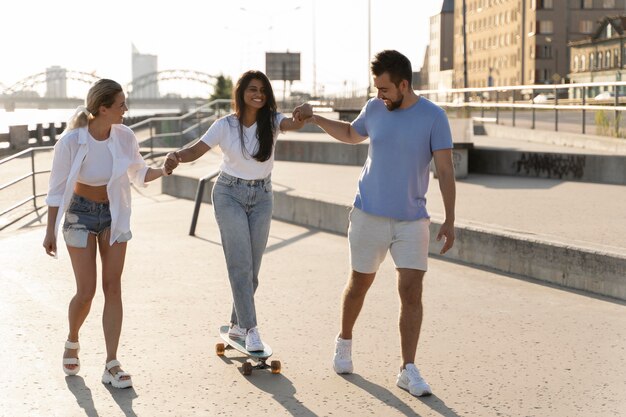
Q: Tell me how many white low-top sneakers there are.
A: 4